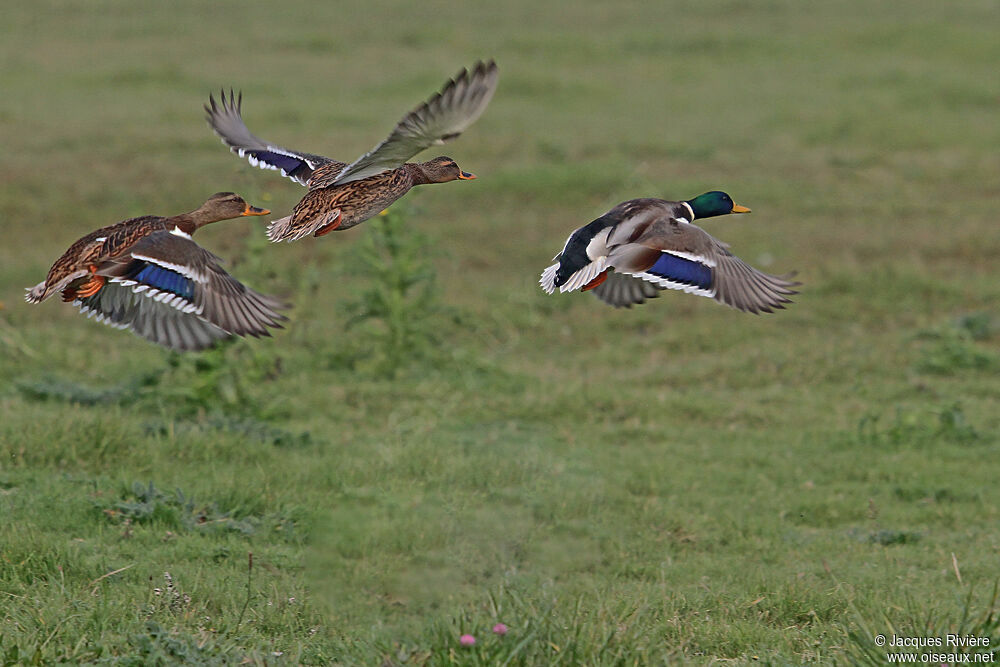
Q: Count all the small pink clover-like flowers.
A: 2